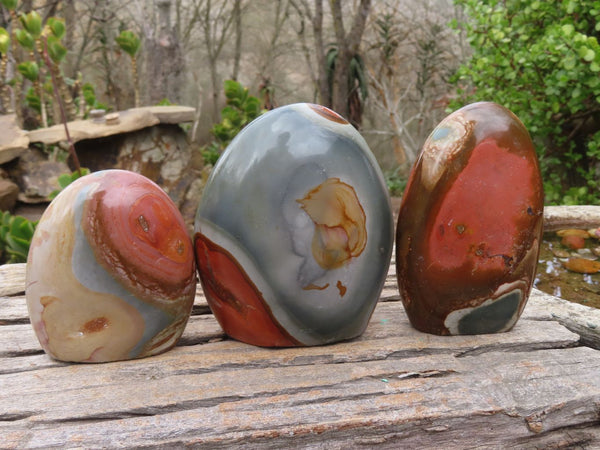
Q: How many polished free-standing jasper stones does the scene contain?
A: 3